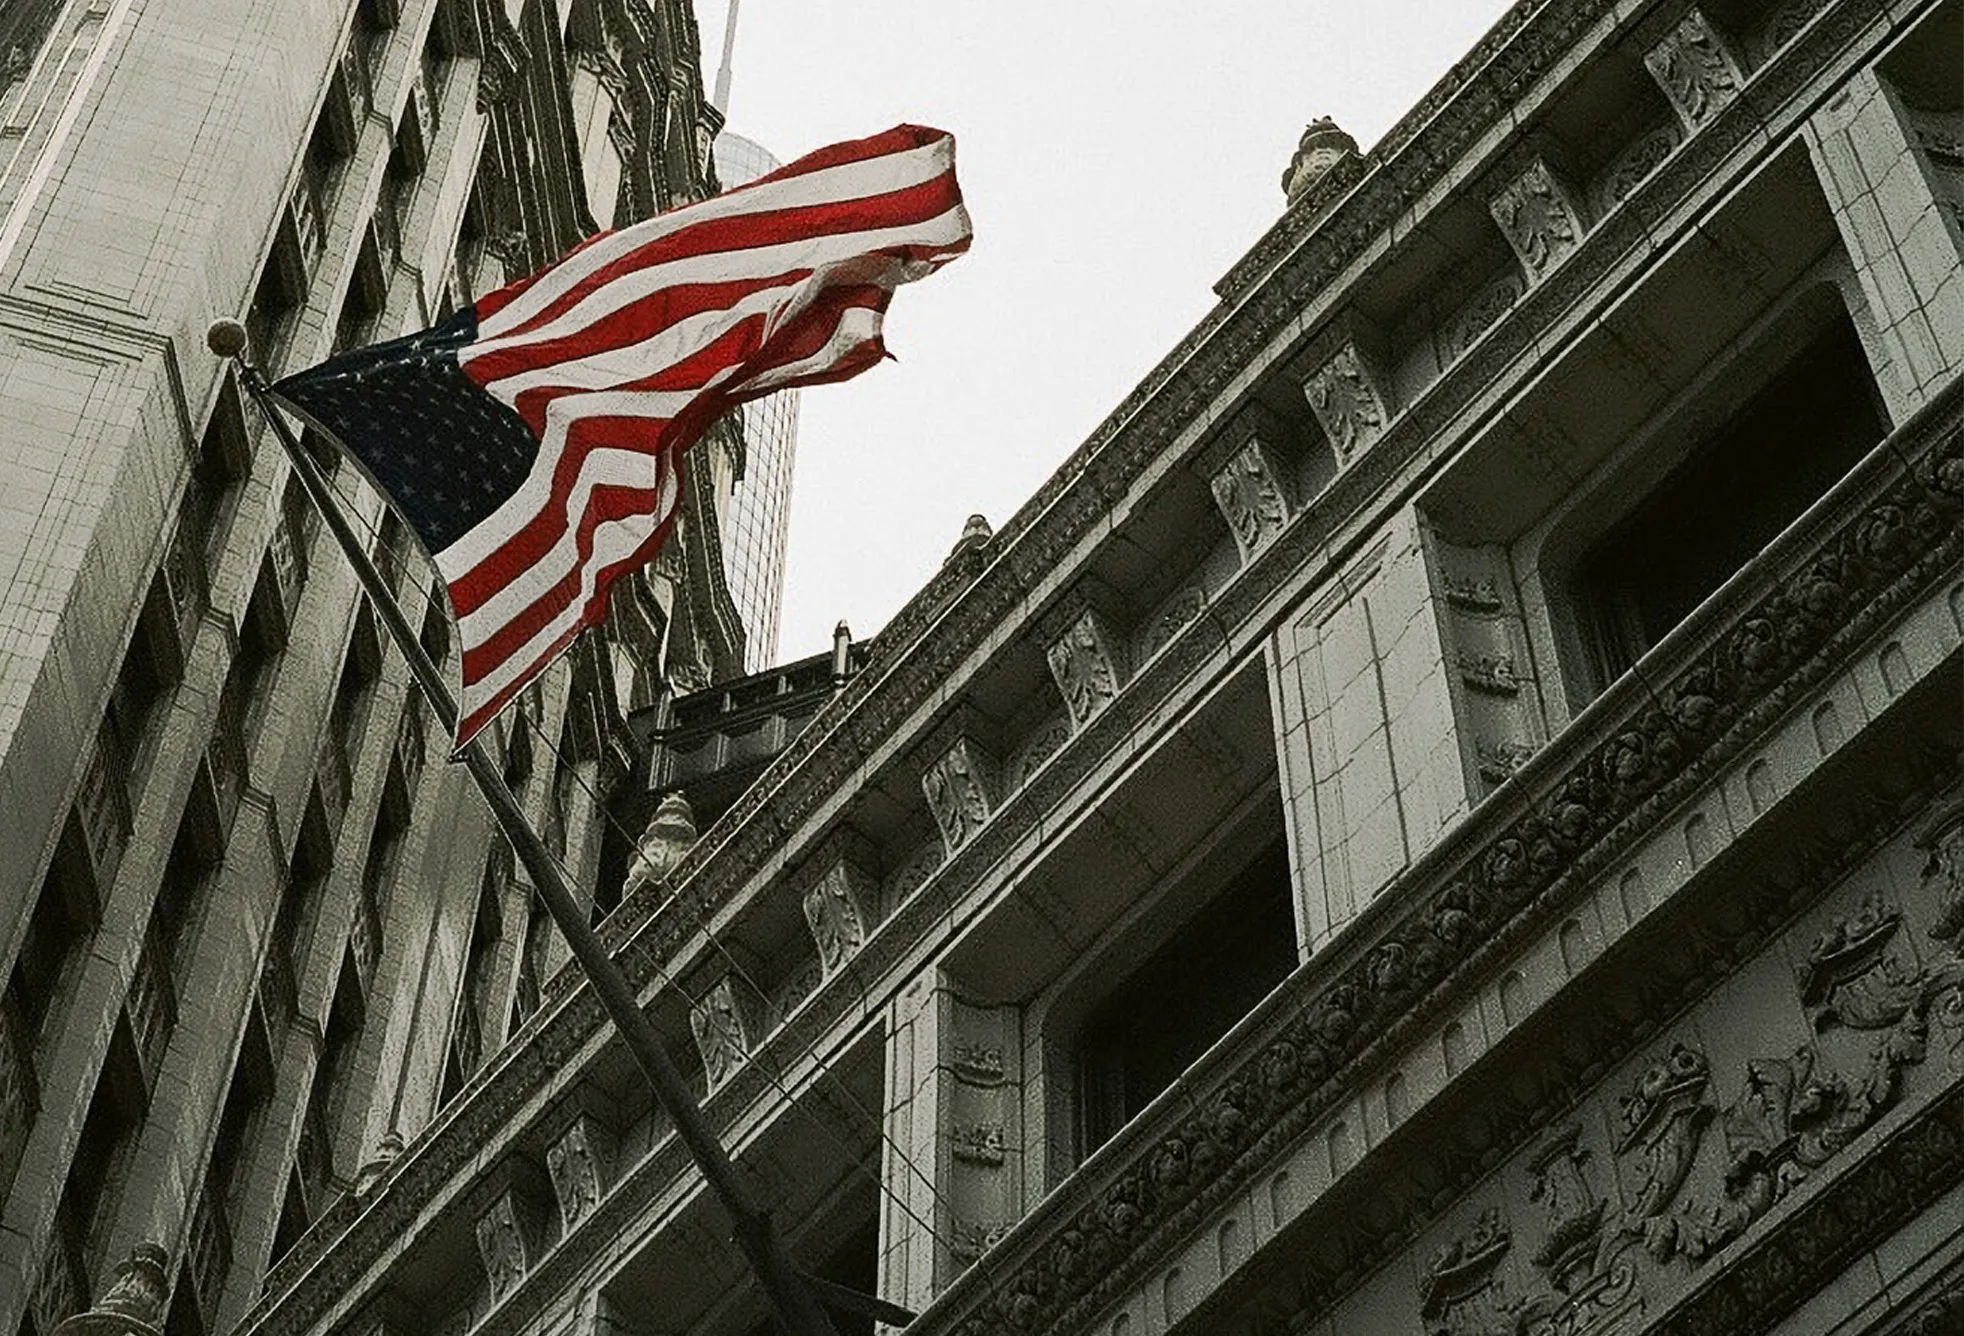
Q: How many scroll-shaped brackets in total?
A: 10